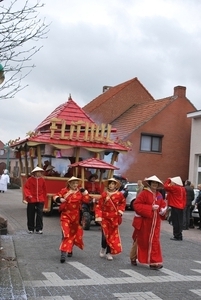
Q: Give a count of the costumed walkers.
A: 5